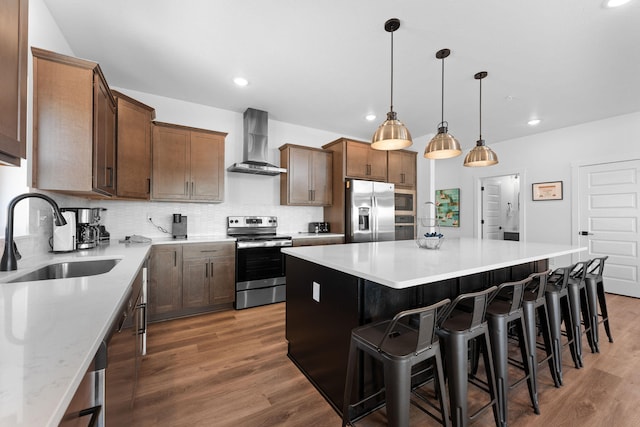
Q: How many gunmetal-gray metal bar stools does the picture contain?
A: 7